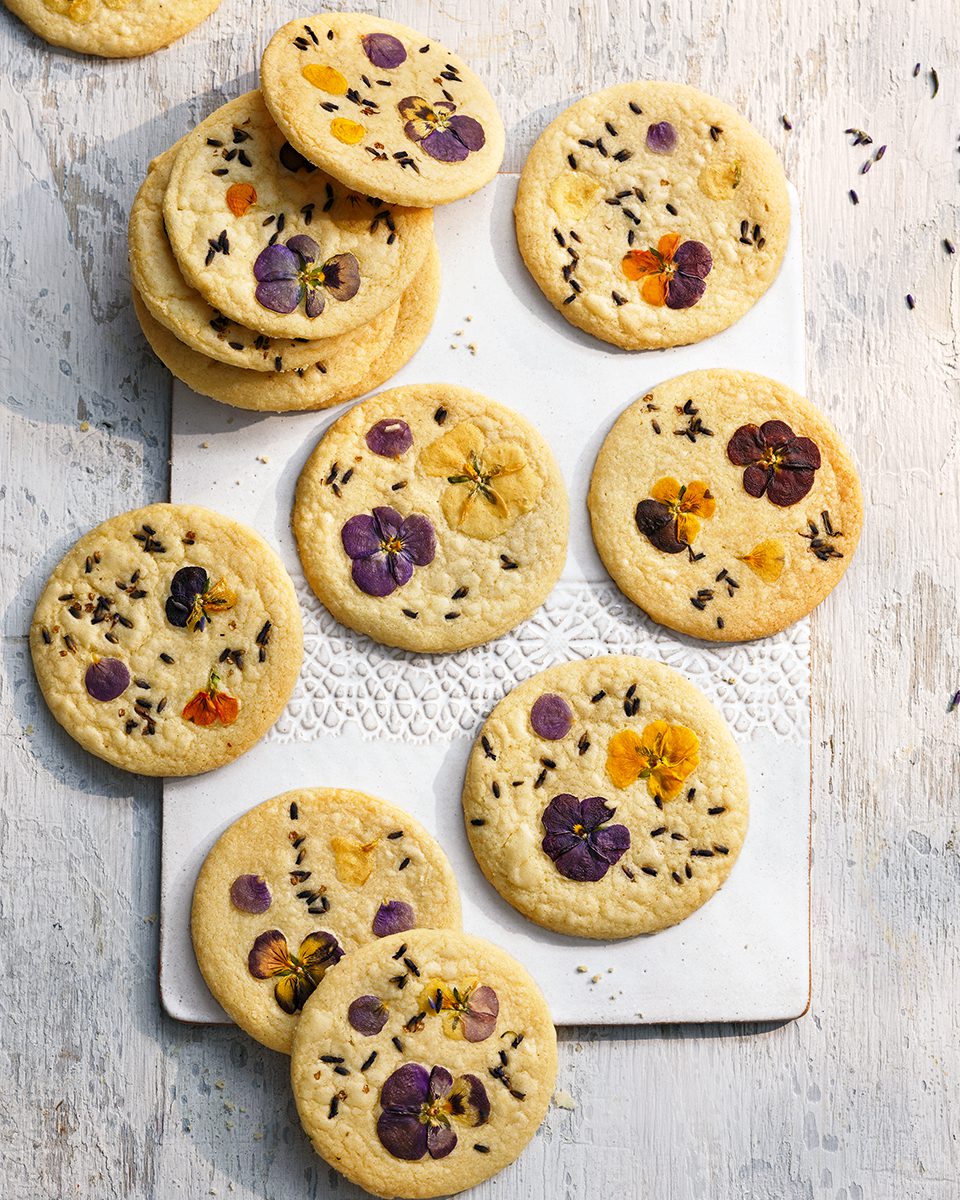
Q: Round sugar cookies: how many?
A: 13